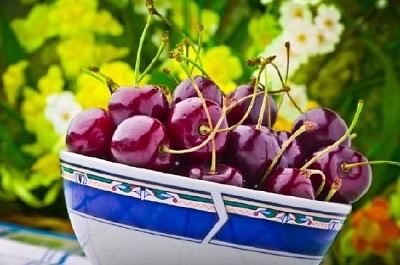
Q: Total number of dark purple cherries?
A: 12